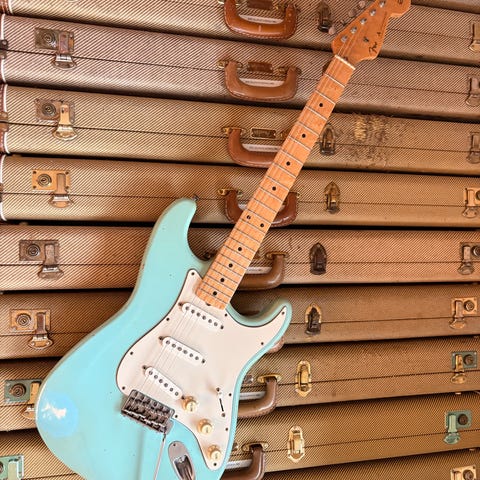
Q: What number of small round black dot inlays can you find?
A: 10